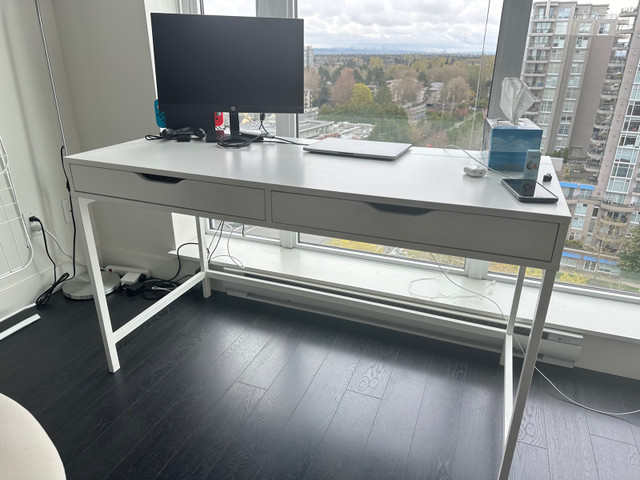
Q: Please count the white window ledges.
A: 1